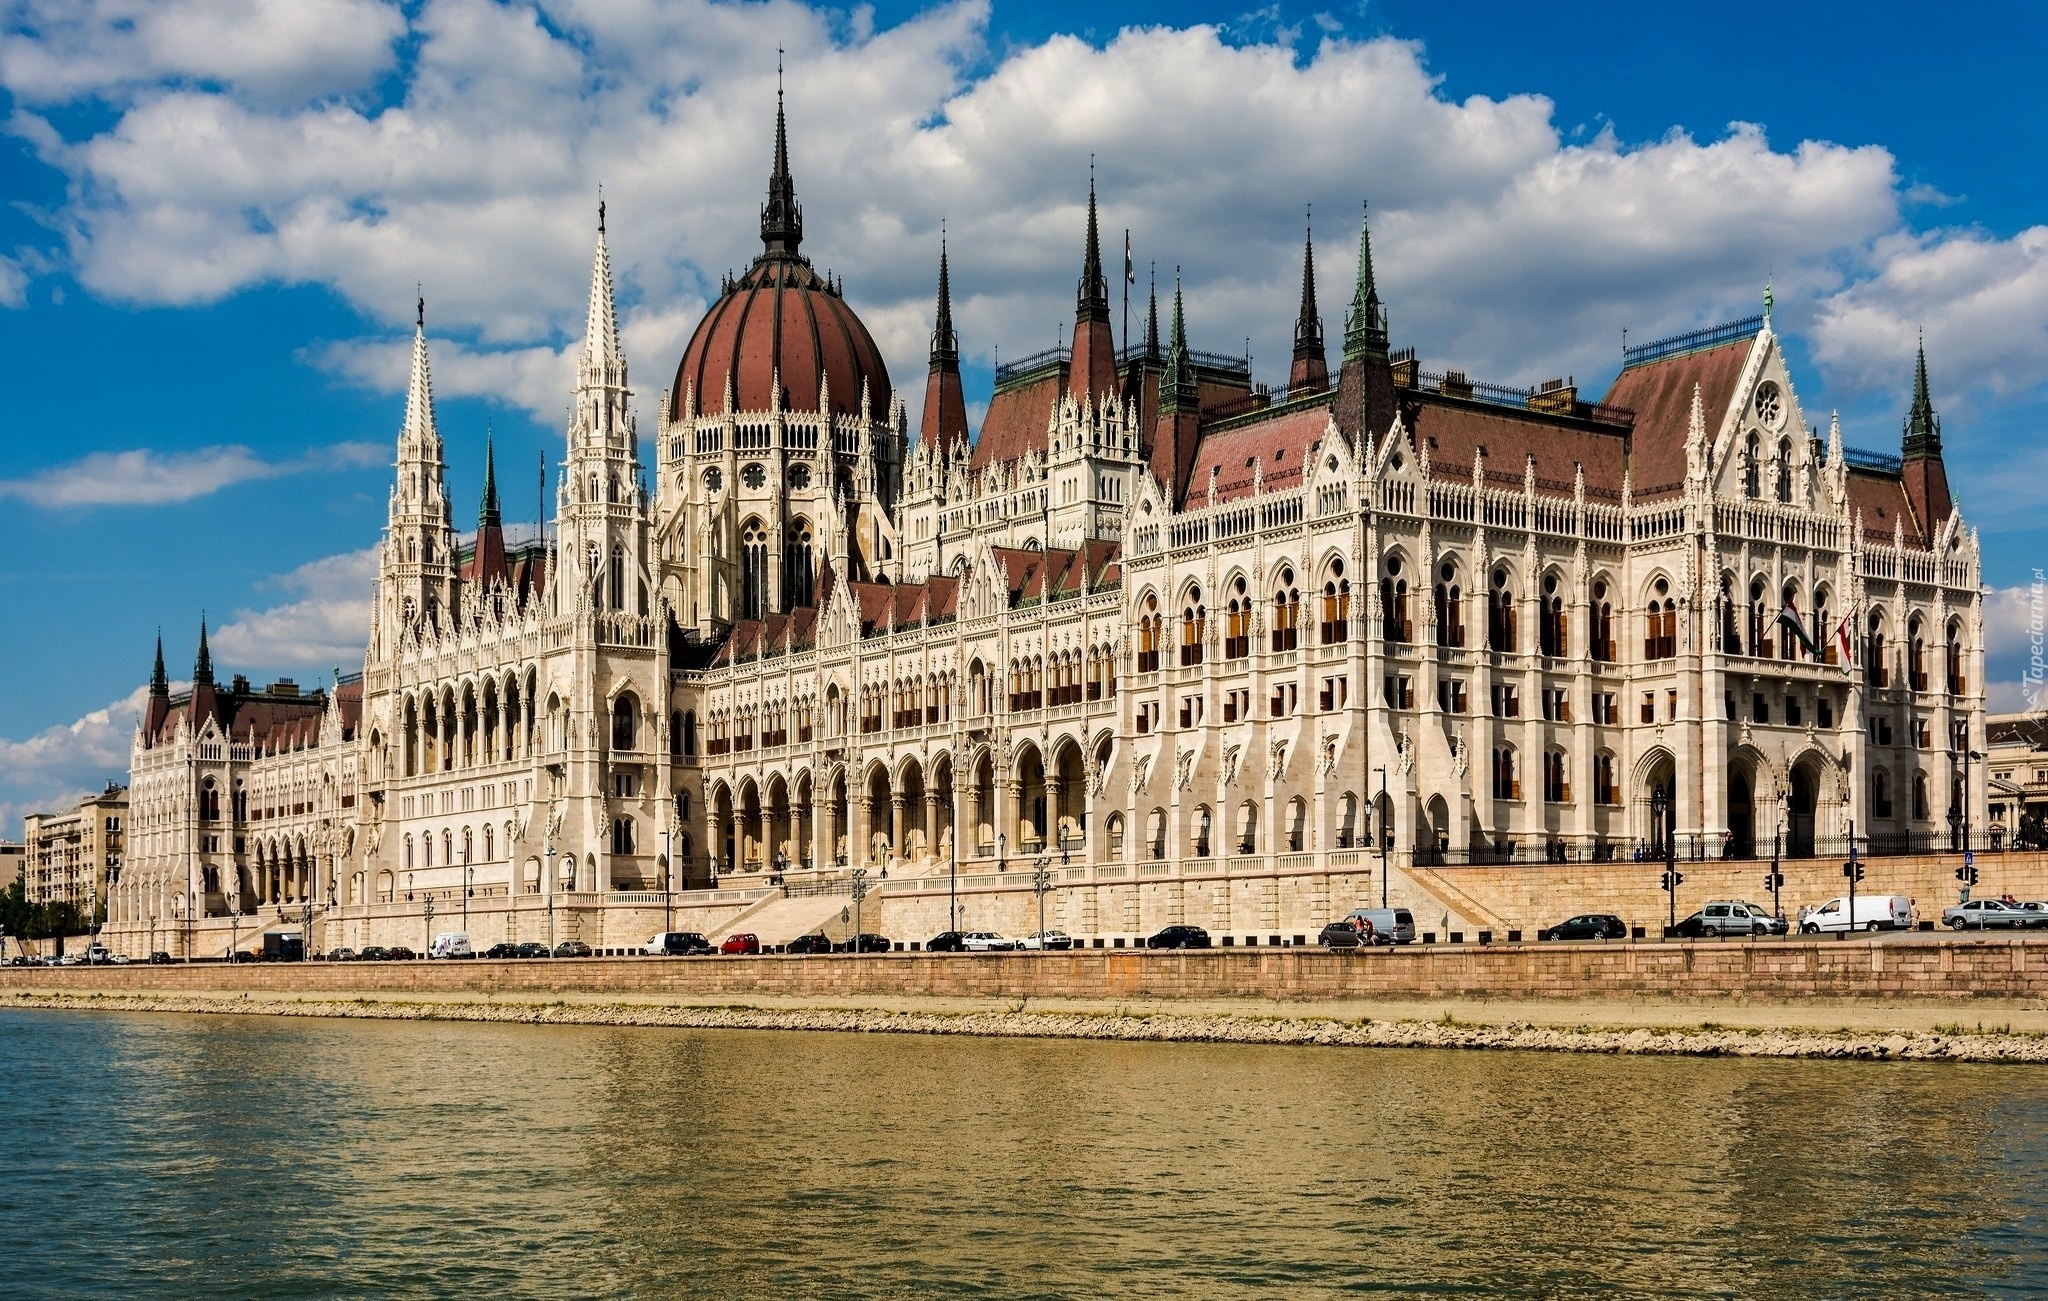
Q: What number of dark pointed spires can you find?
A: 11